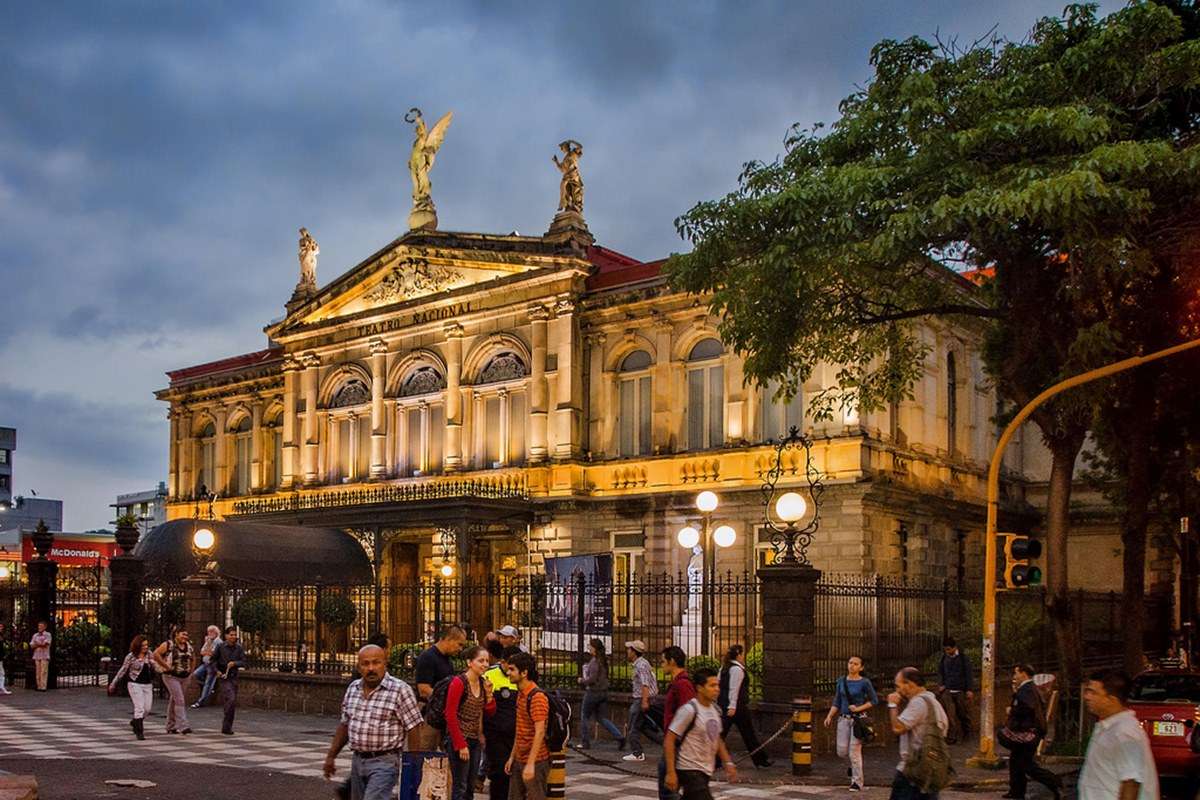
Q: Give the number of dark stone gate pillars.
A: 4